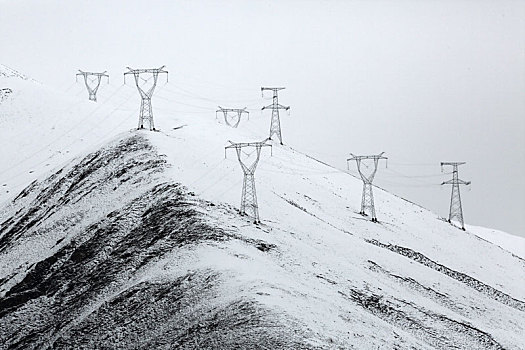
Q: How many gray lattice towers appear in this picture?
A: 7